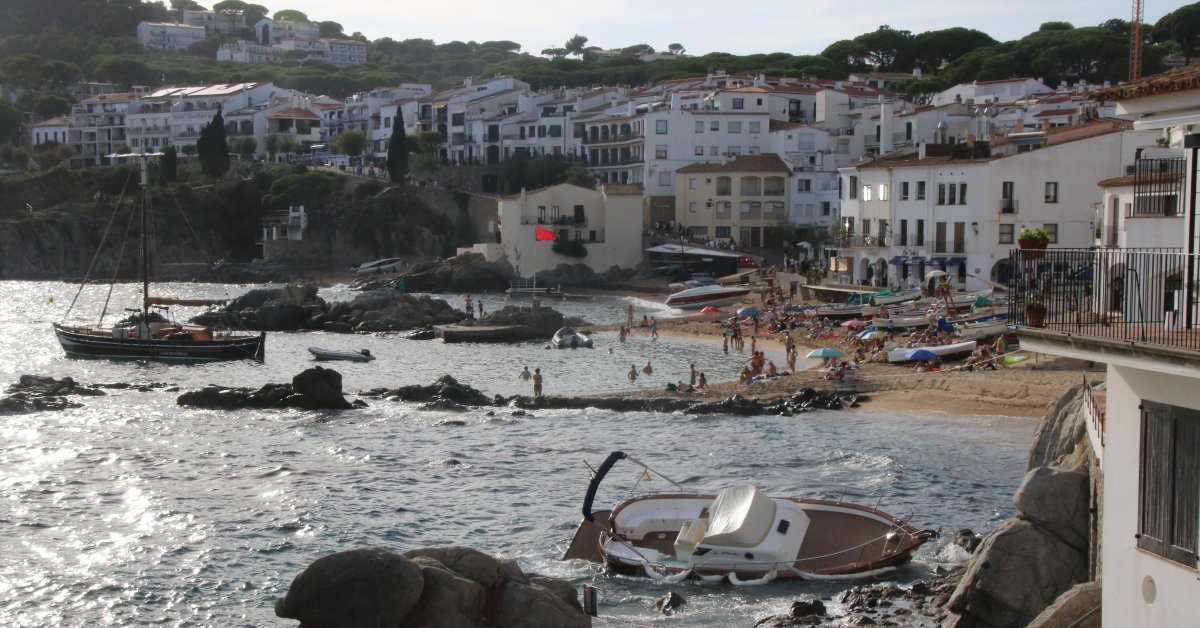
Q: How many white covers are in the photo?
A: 1